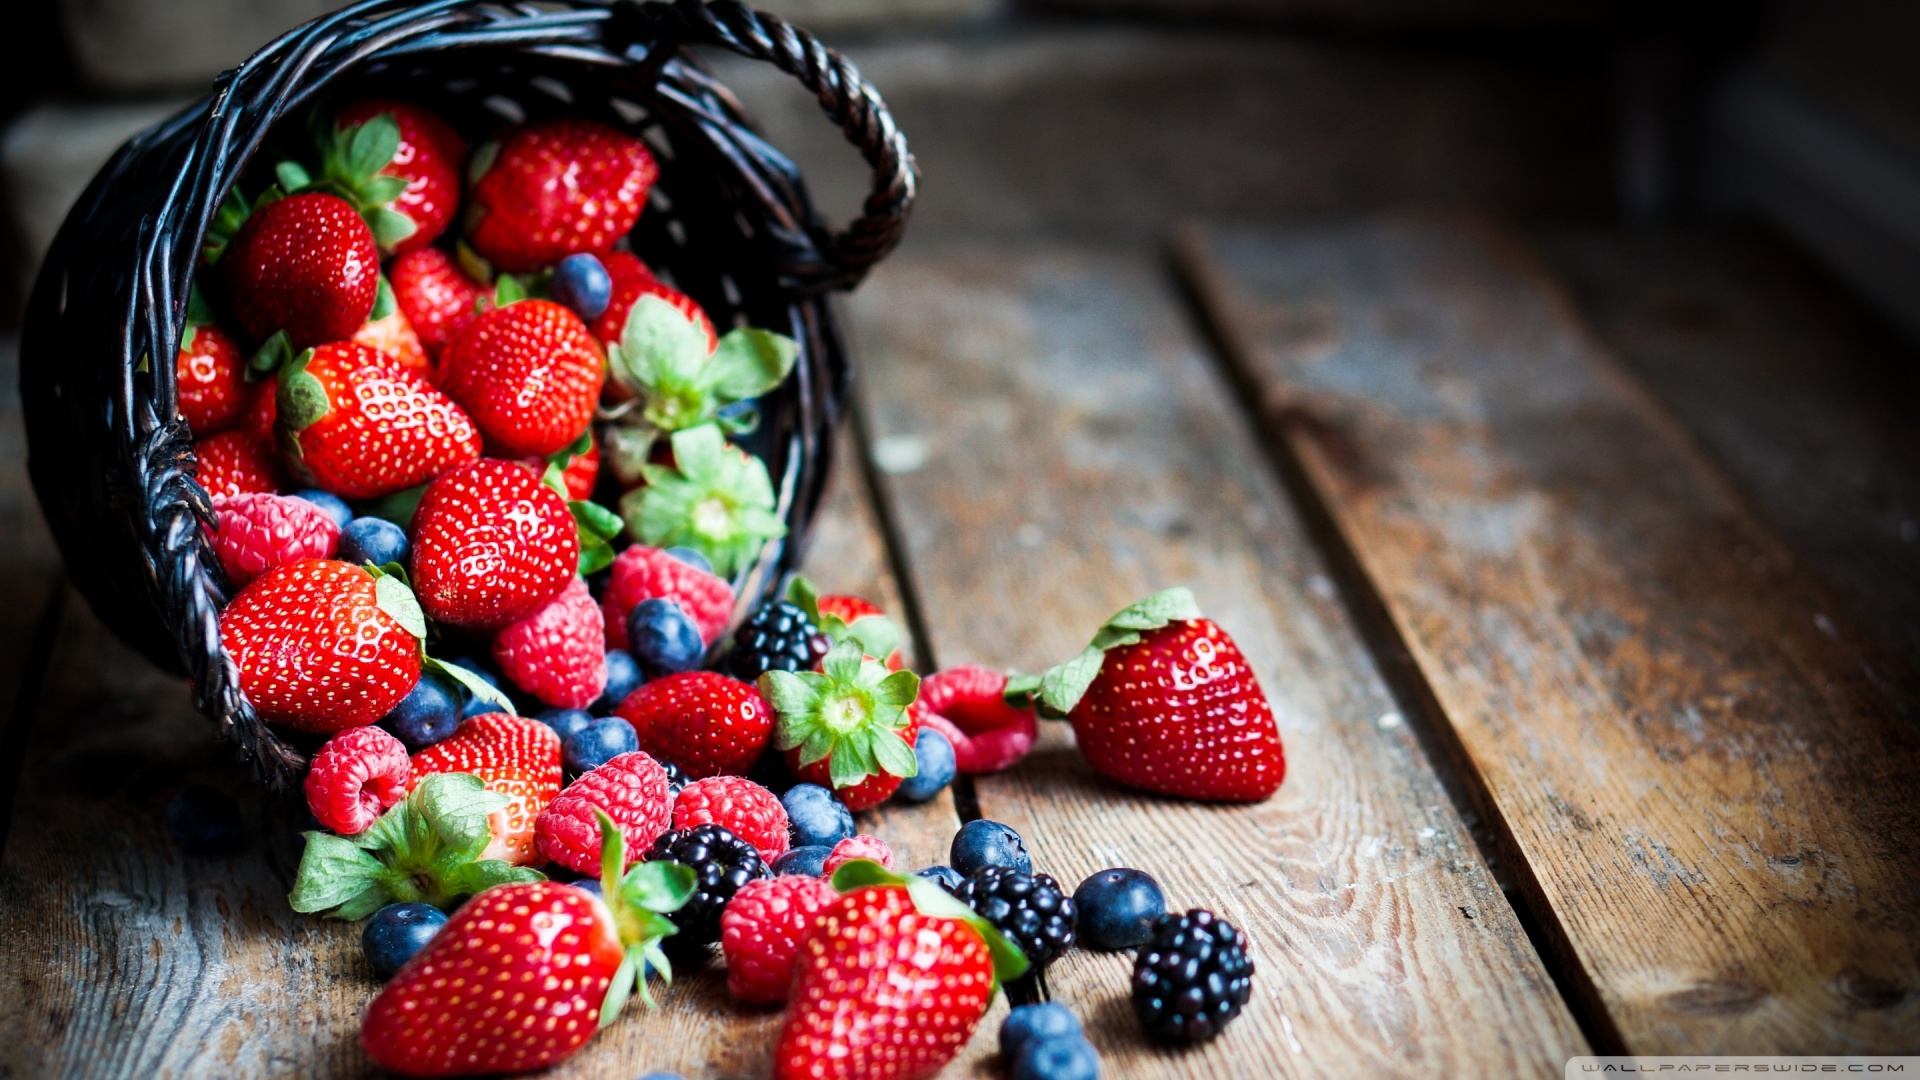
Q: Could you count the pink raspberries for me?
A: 9